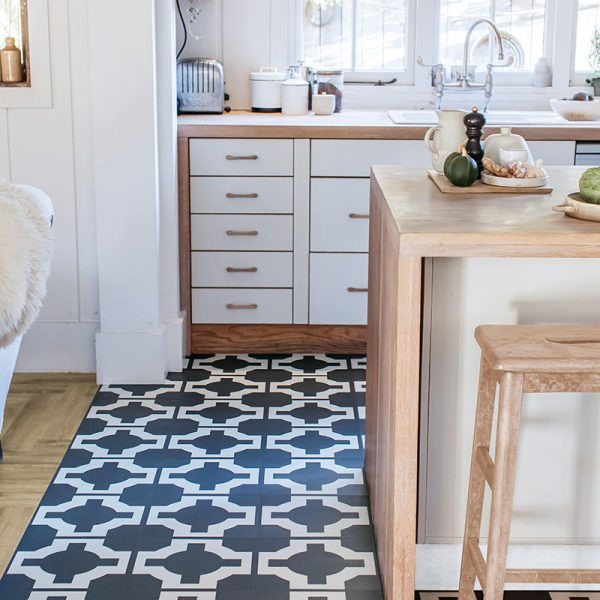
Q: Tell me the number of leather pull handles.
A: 7